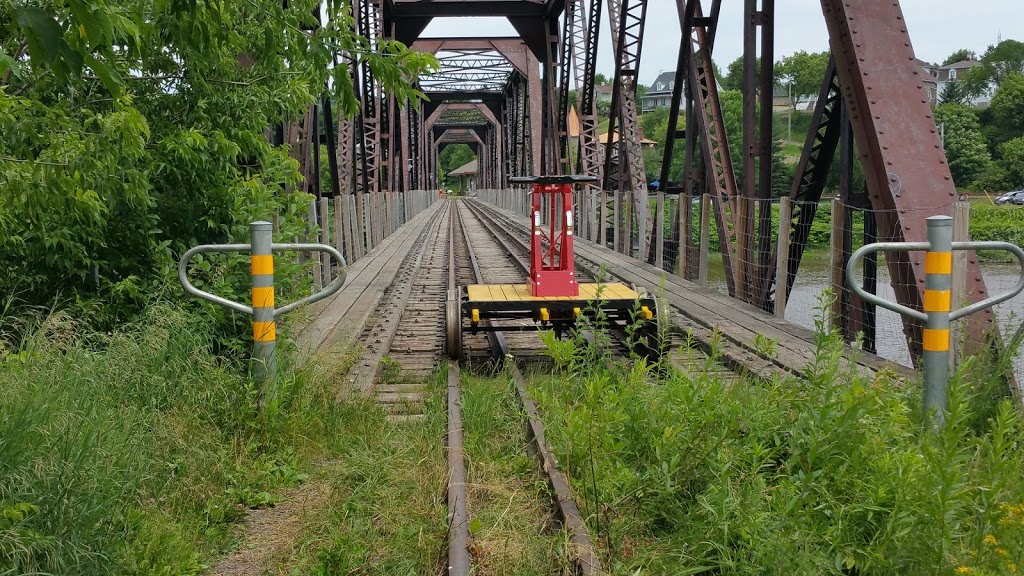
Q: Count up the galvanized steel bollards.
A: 2